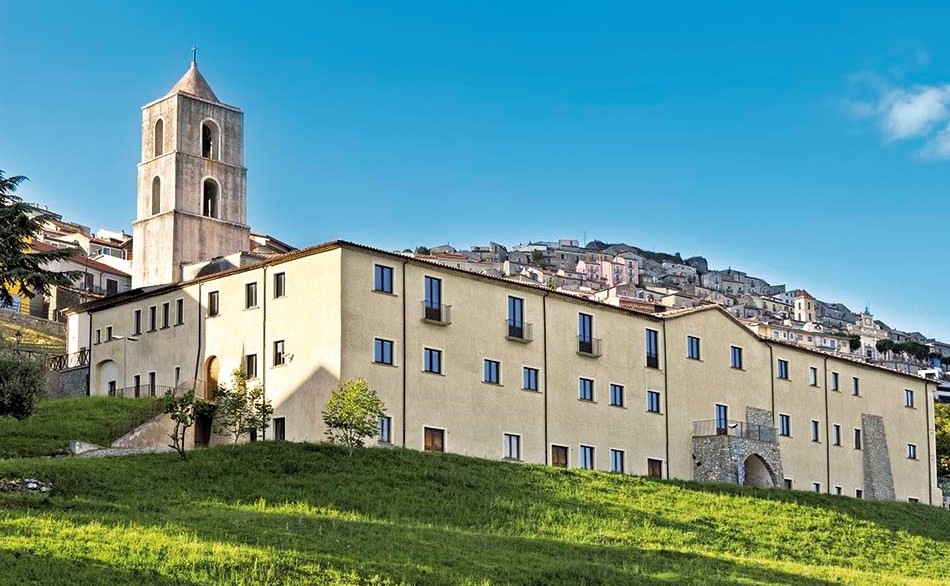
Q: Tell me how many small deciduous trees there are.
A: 3